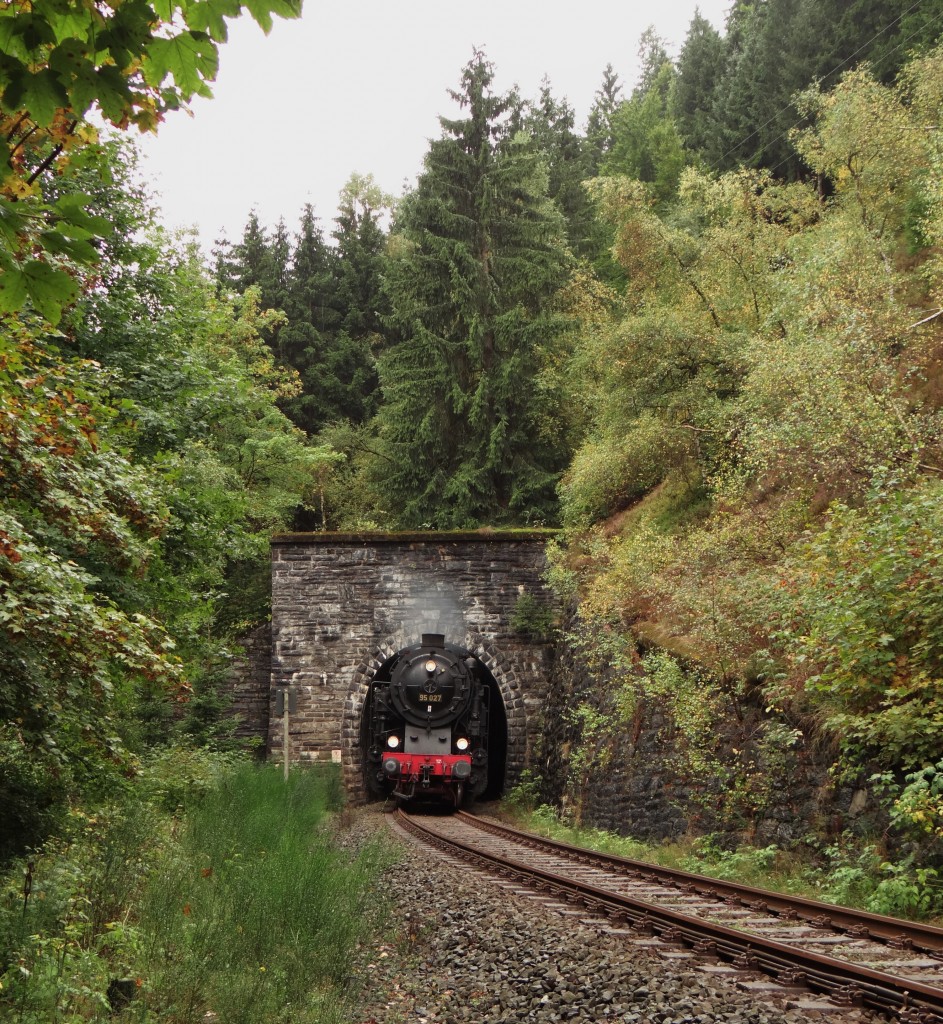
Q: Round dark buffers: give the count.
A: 2